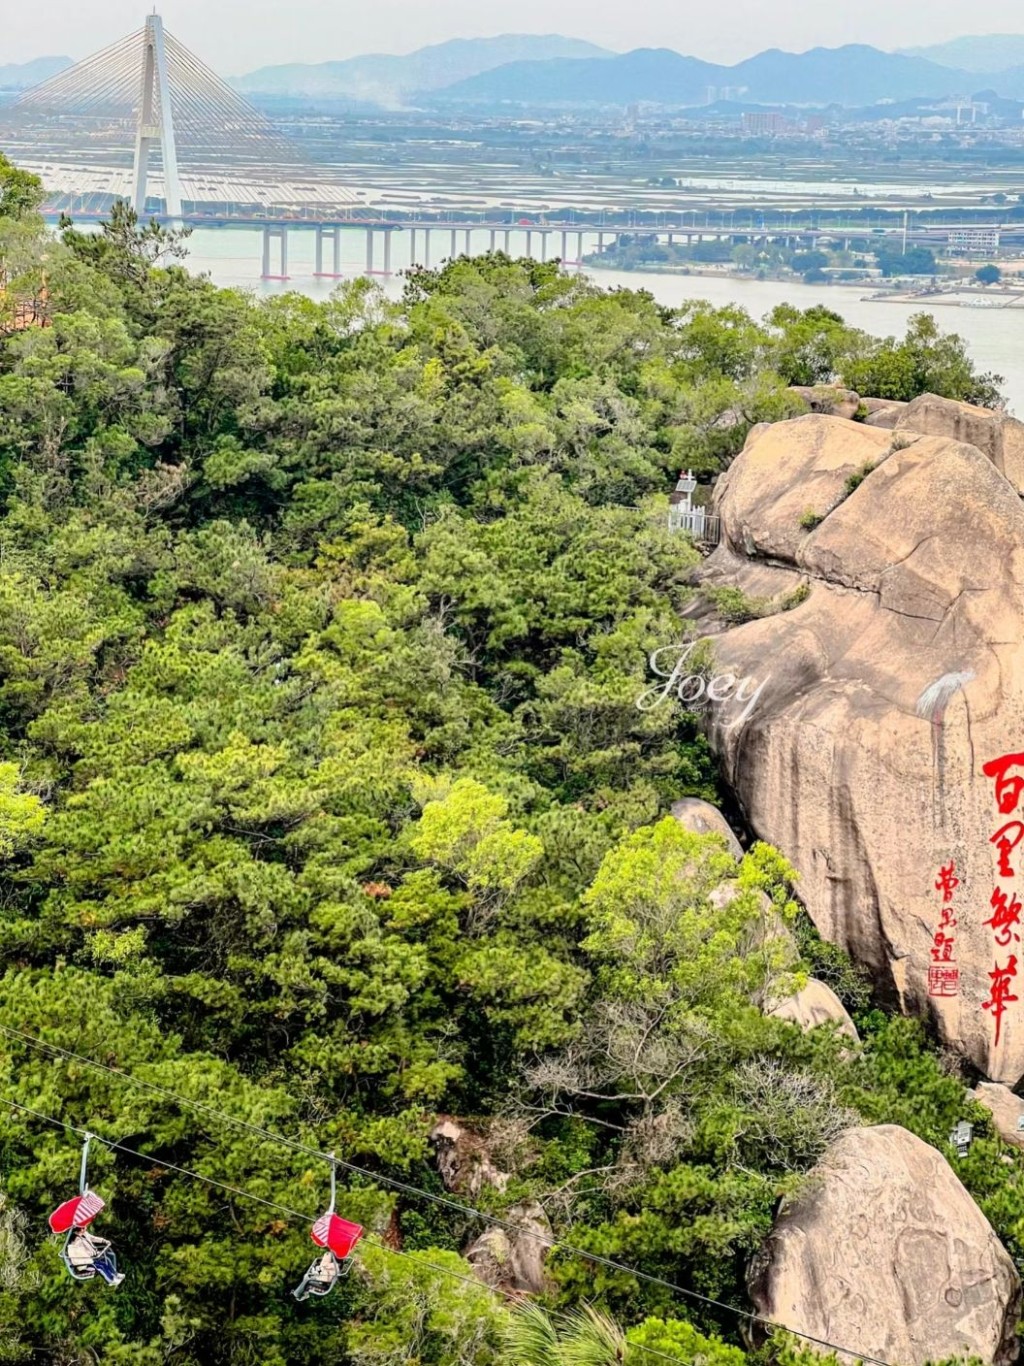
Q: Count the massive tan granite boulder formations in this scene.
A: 2